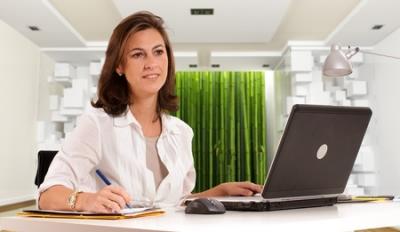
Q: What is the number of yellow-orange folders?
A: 1